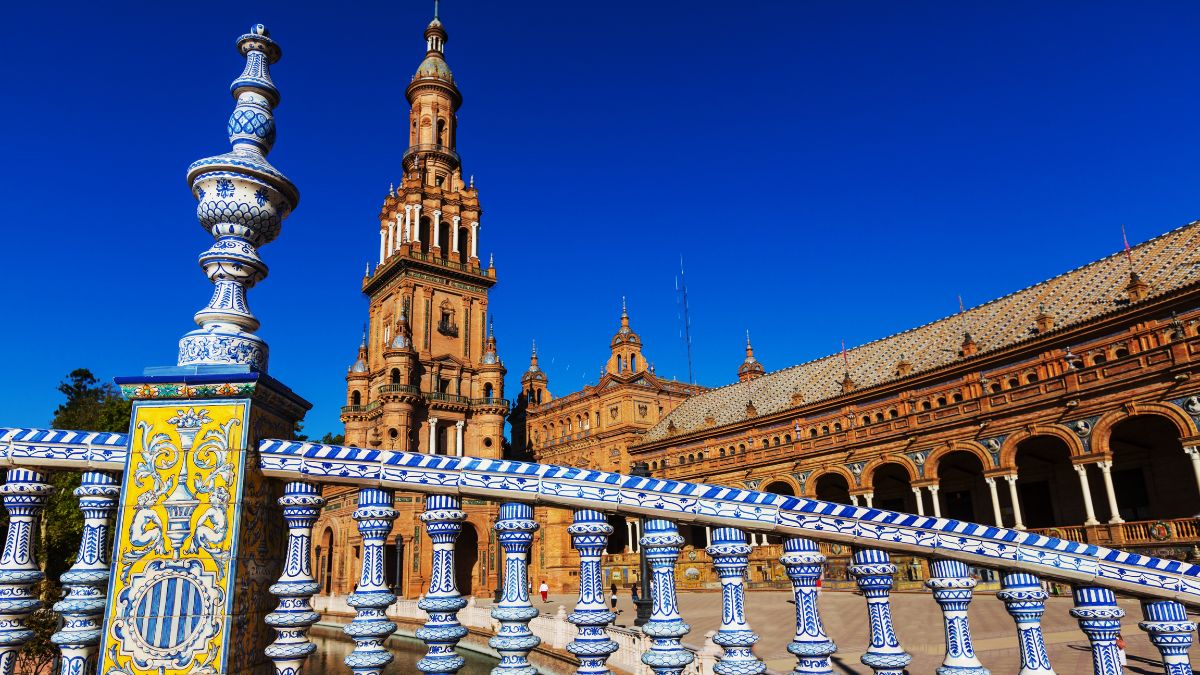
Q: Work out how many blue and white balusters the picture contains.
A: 15